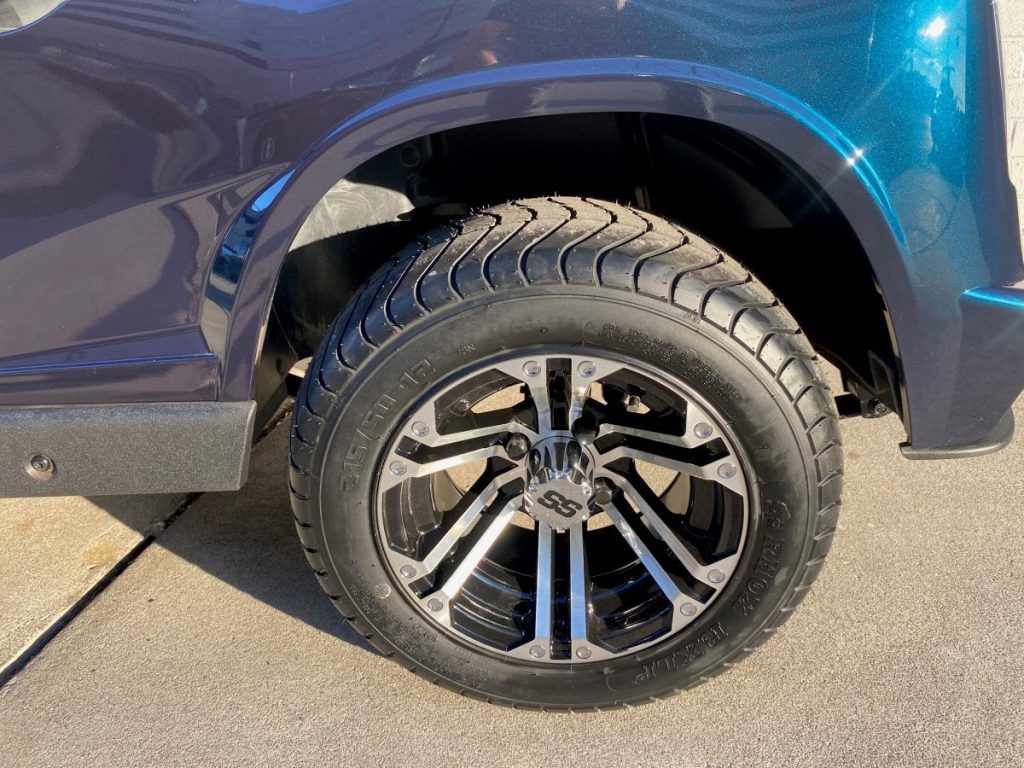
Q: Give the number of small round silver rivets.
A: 12